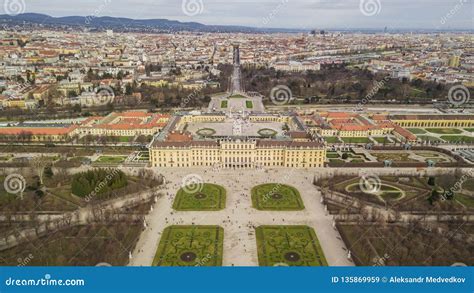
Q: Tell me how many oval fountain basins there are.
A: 2